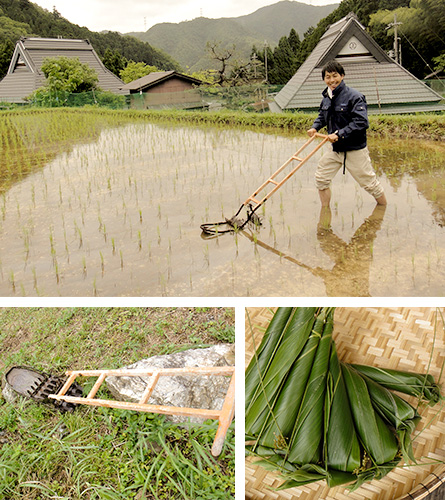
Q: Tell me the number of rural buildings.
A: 3